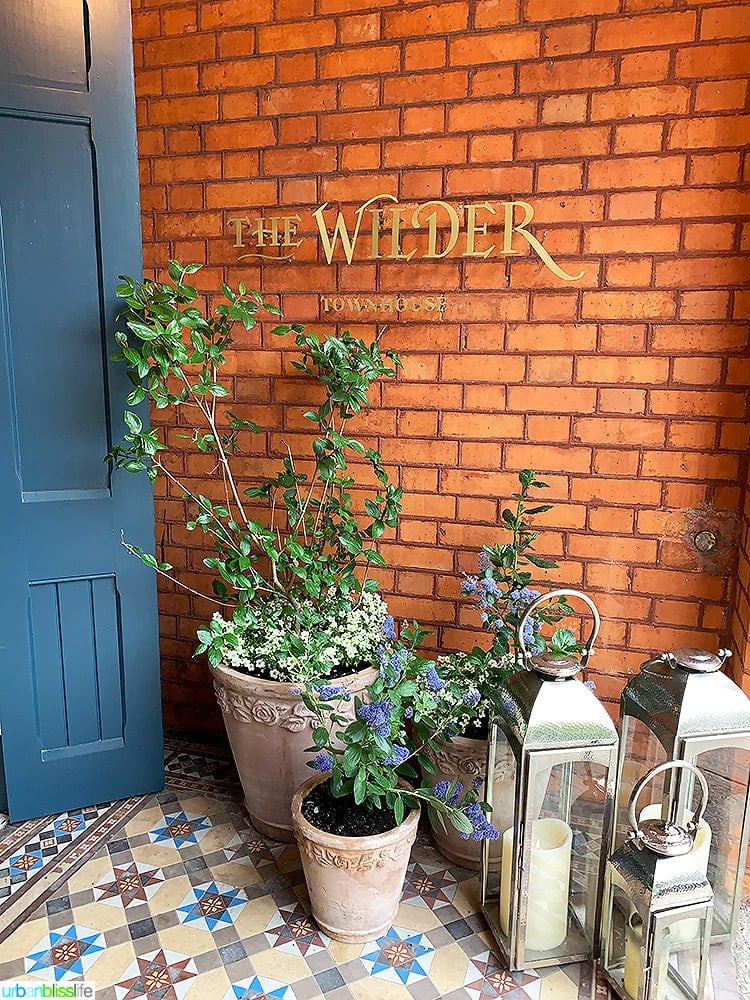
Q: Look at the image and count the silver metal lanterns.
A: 3